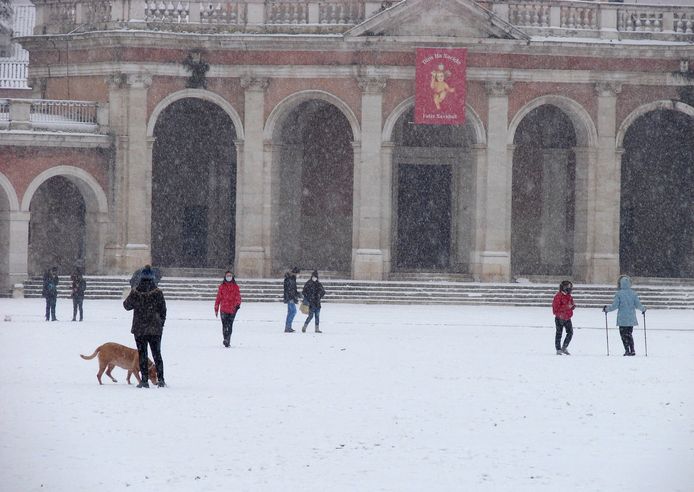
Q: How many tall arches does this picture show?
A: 5